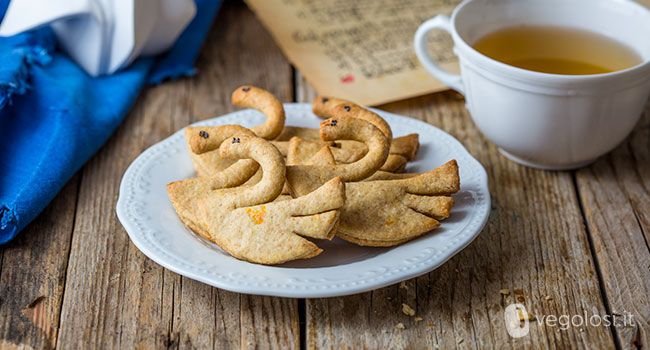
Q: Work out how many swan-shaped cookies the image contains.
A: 6